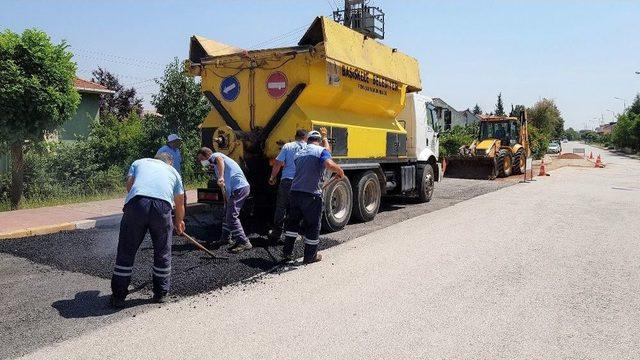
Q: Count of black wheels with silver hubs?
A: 3